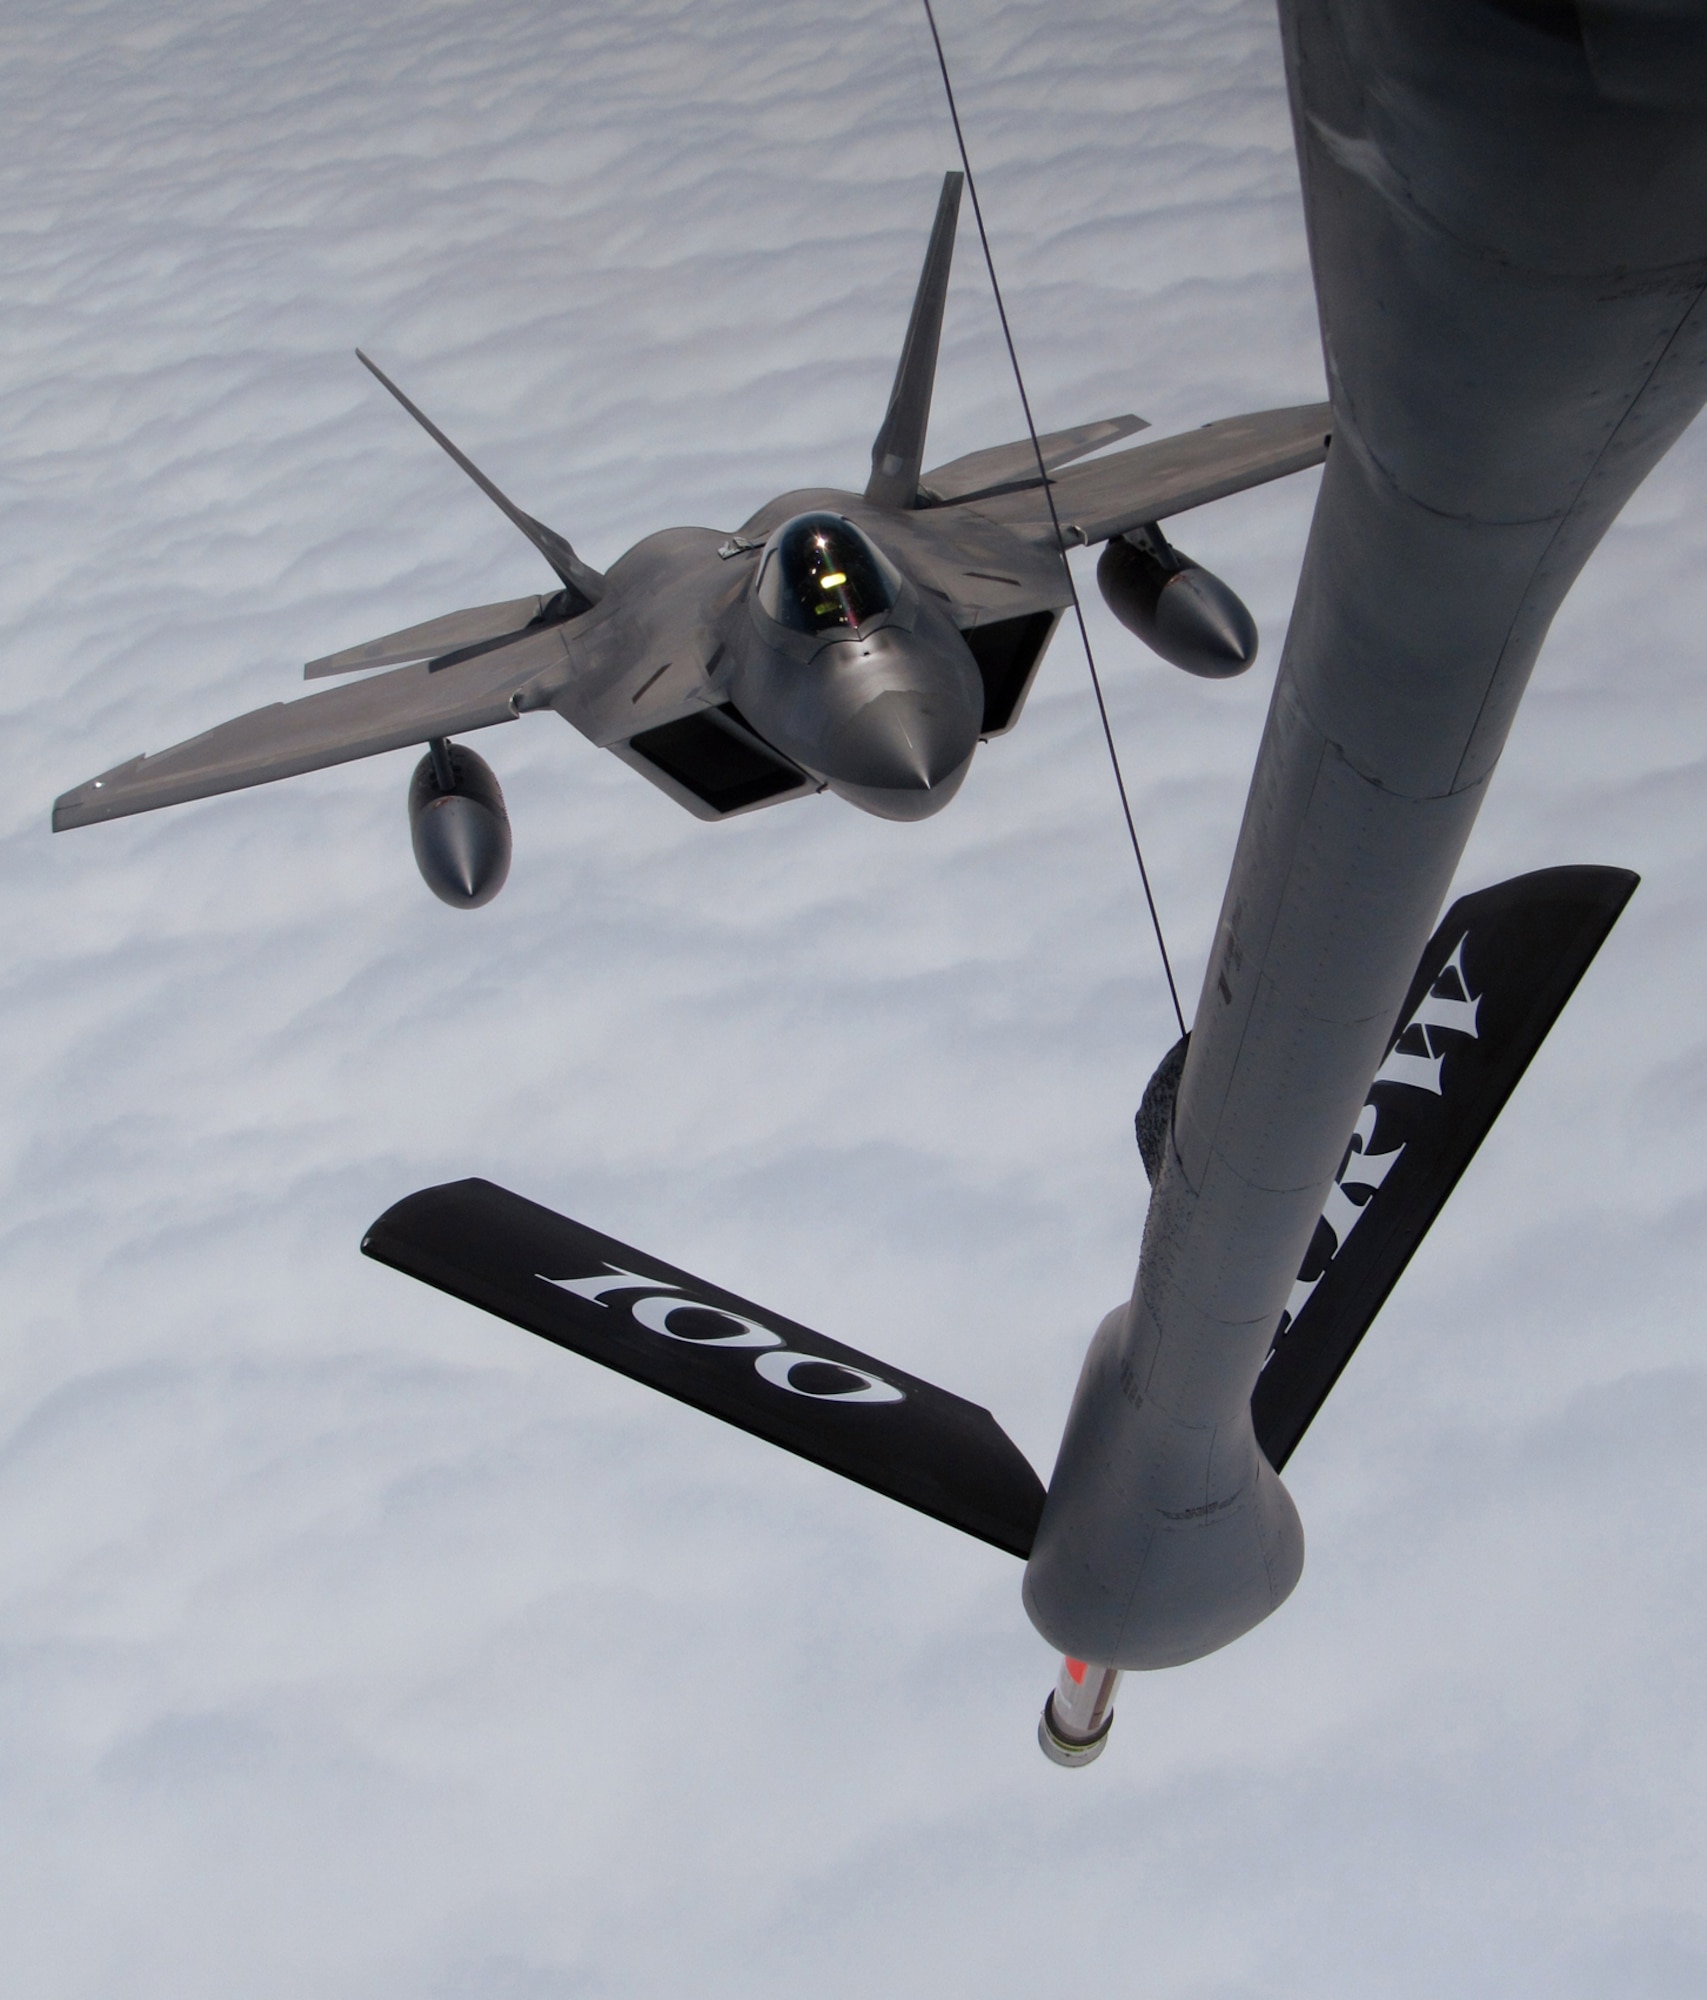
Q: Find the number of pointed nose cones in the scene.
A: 3